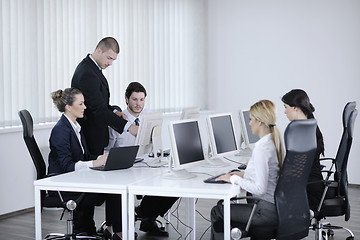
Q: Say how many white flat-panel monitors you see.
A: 5